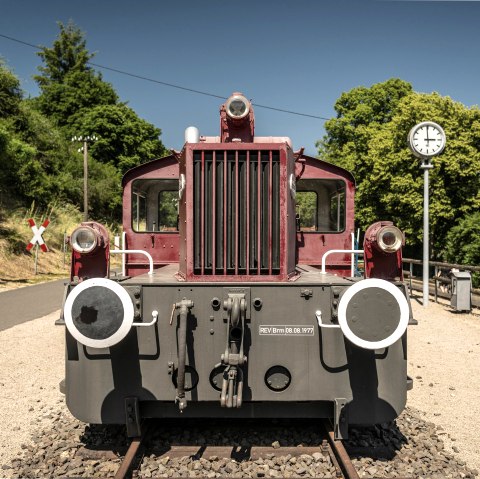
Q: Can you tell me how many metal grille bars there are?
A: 7